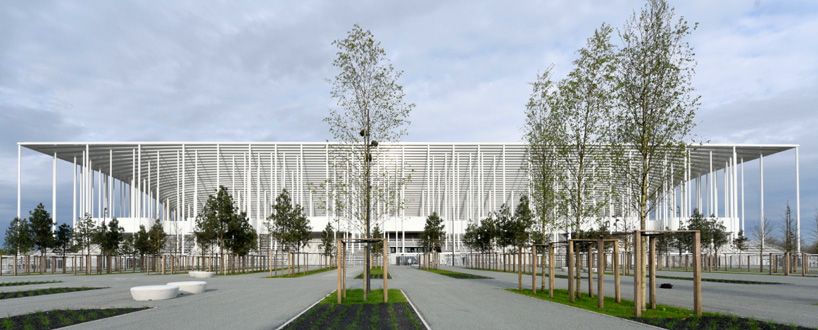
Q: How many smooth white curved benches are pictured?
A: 3